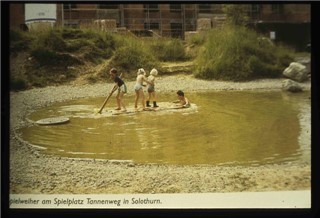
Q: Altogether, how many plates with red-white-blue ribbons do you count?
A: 0